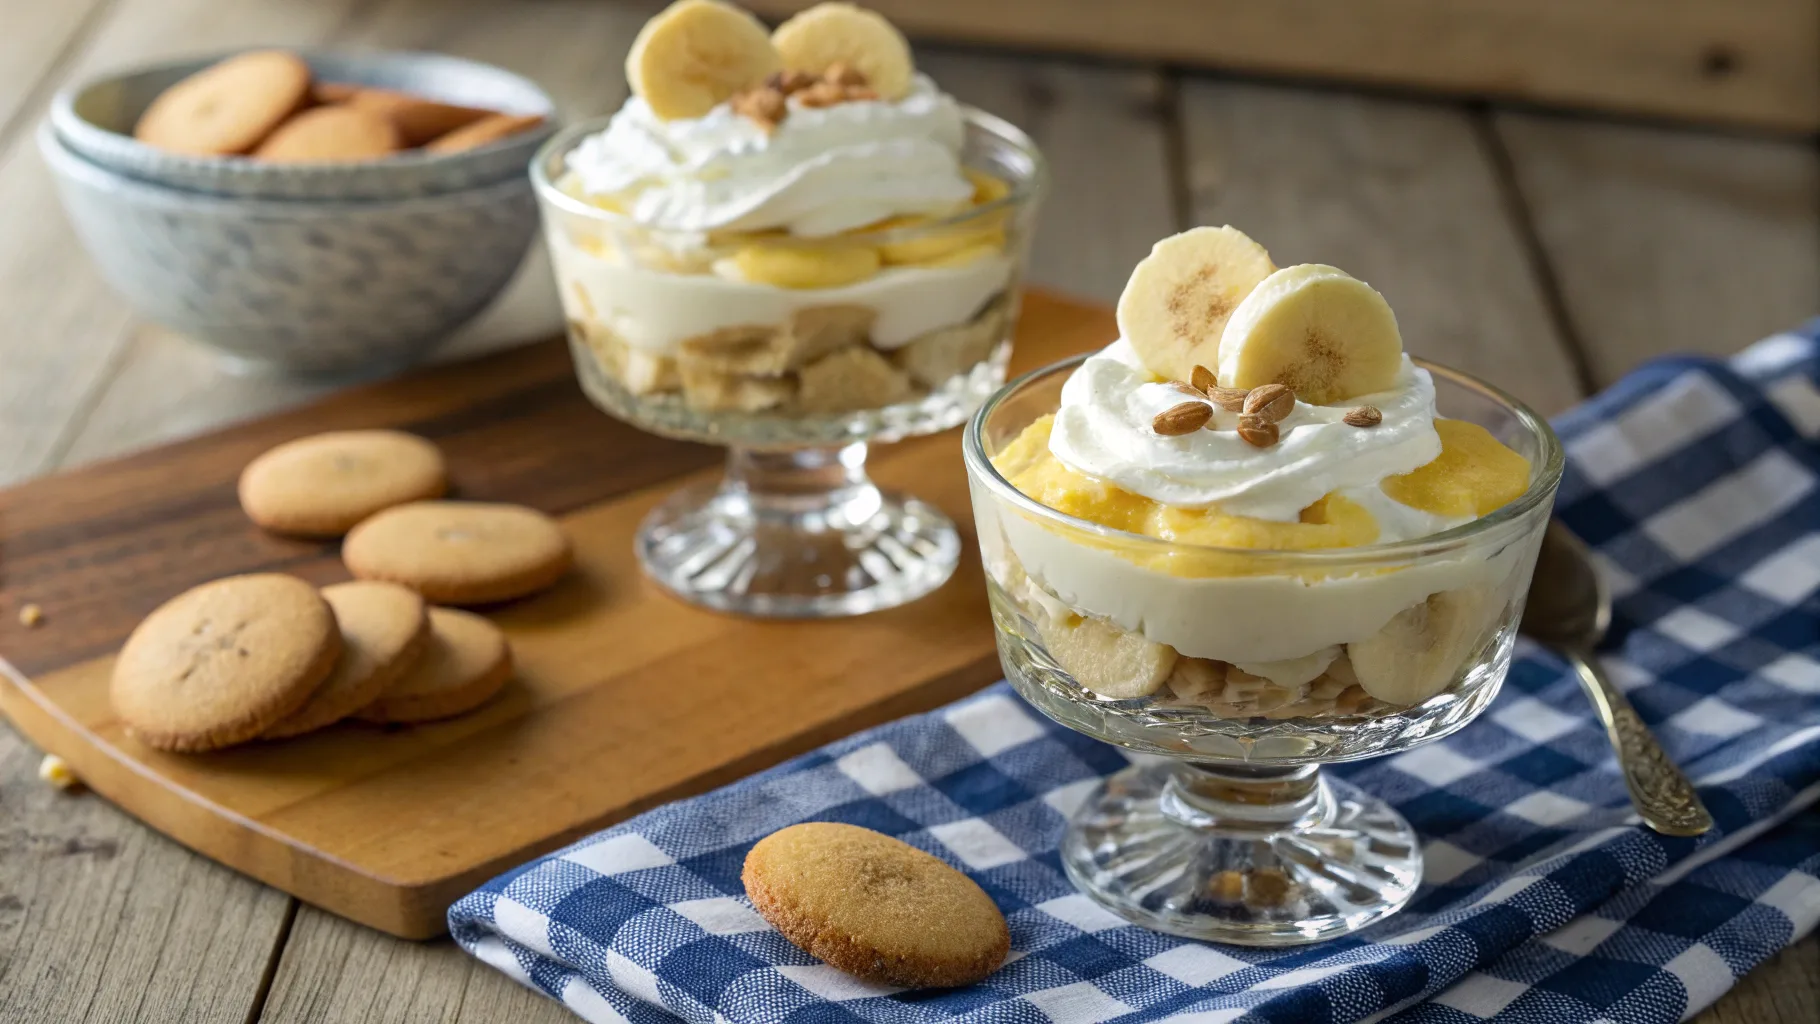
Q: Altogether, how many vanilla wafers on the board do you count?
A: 5